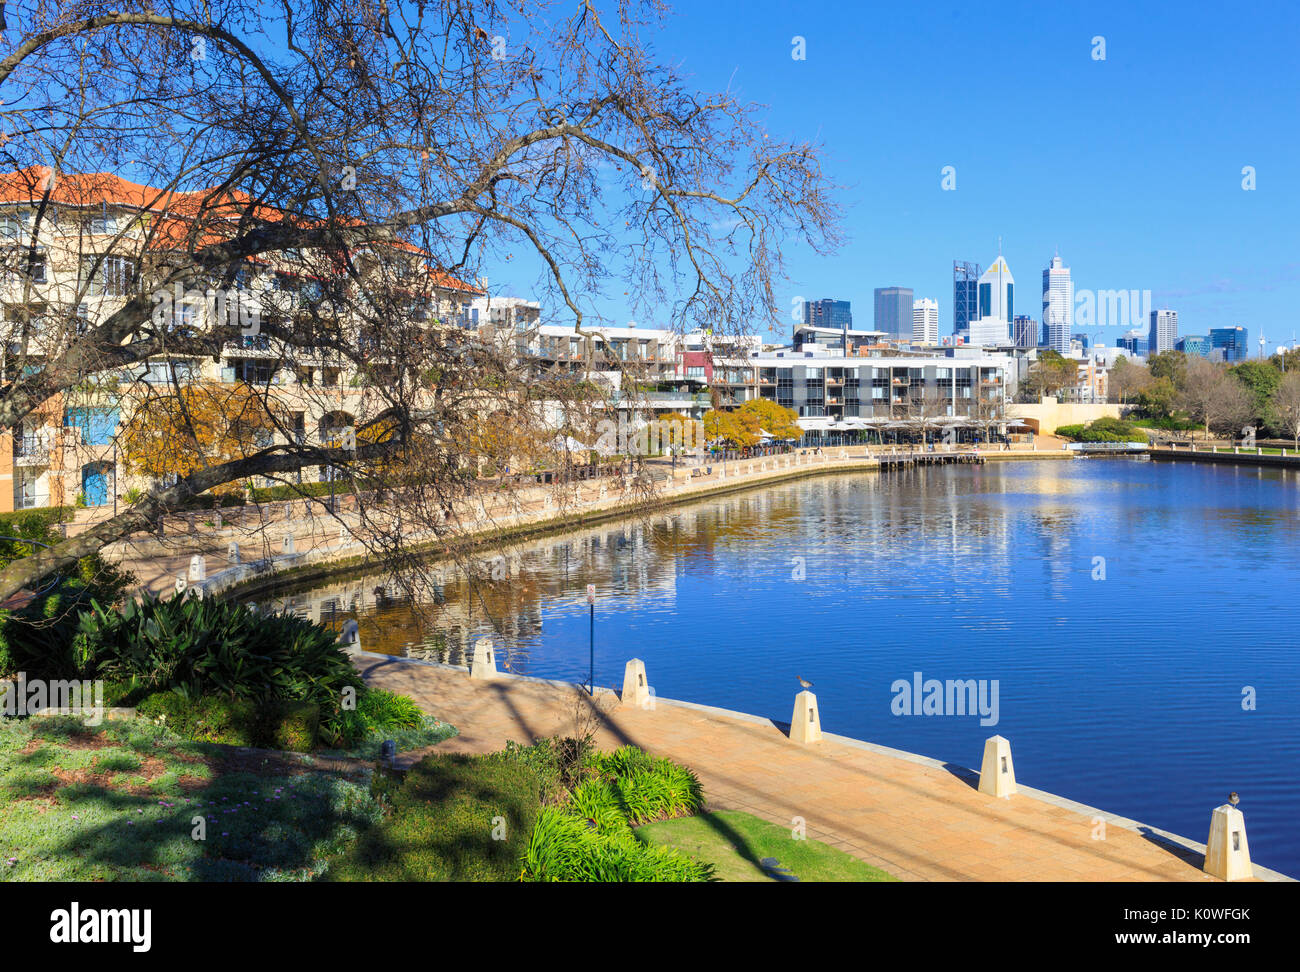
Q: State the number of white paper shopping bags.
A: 0